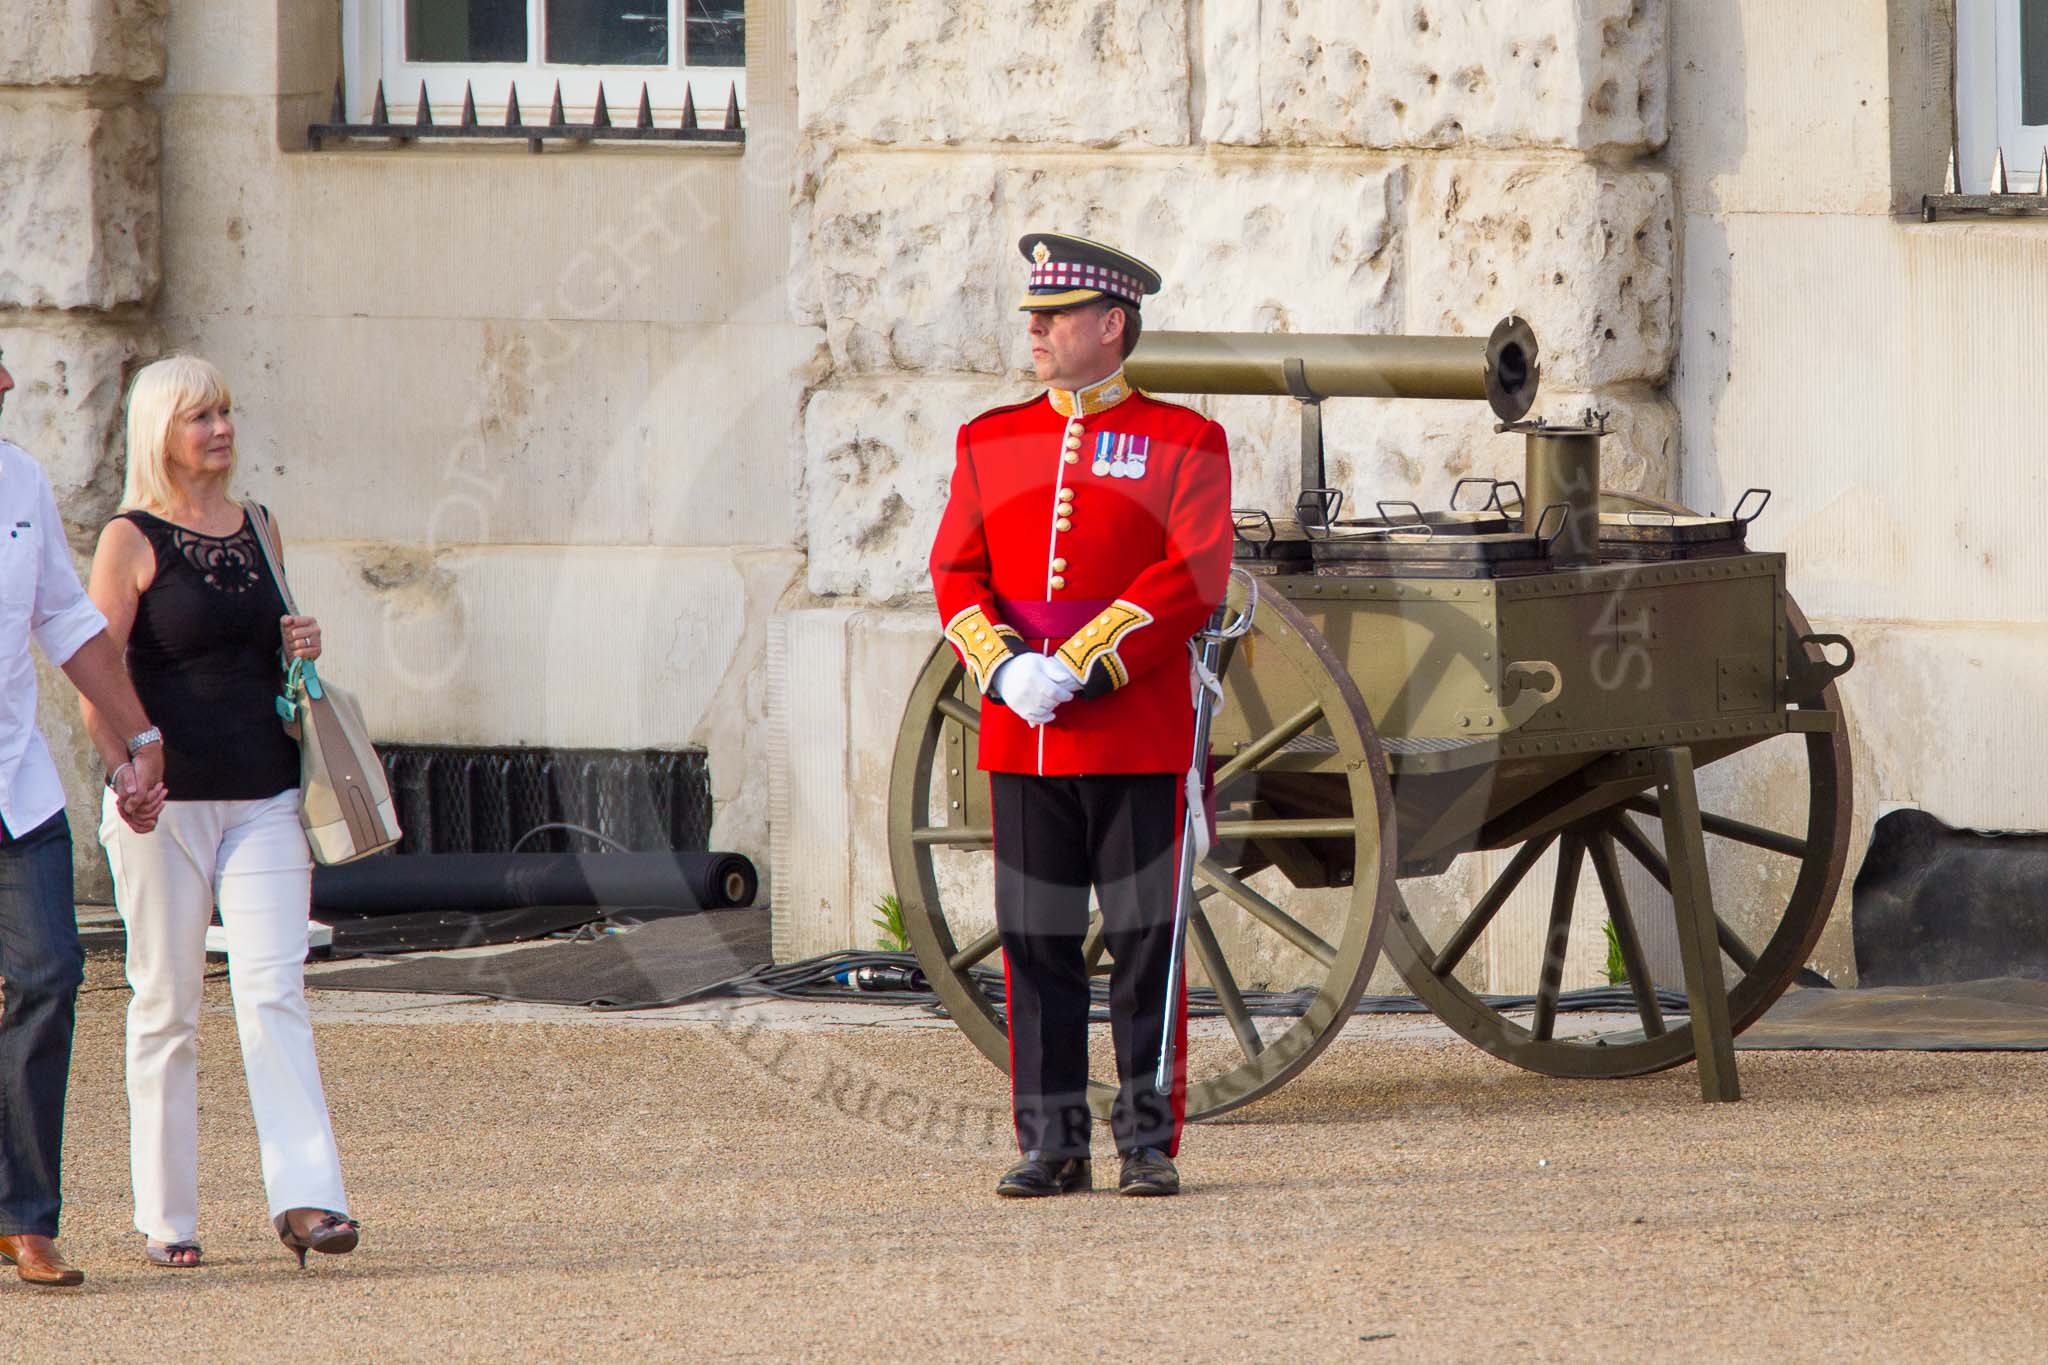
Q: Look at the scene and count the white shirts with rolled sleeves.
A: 1